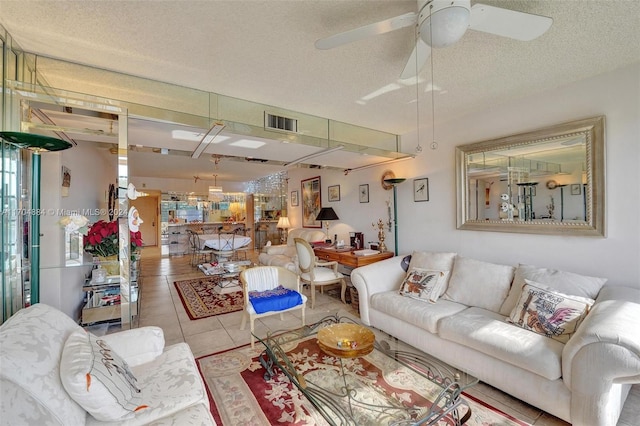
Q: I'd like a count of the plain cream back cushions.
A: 3